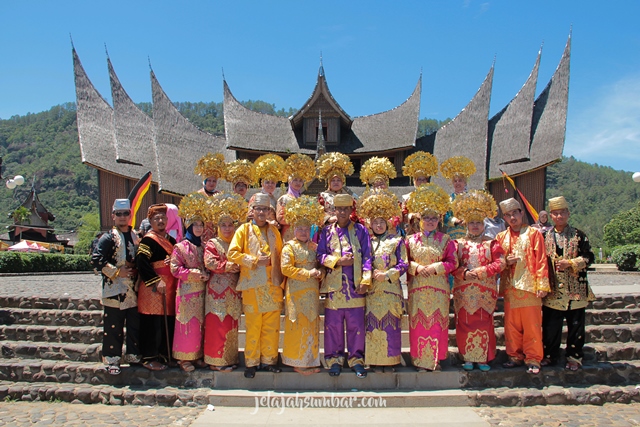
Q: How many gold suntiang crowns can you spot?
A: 14